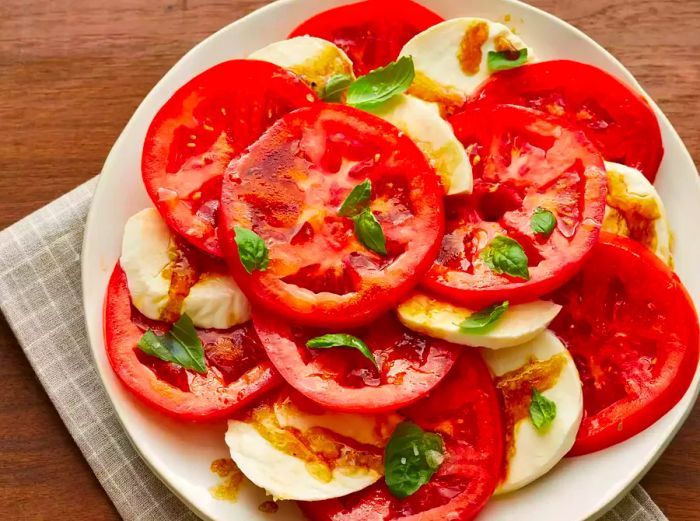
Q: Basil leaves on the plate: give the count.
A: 13